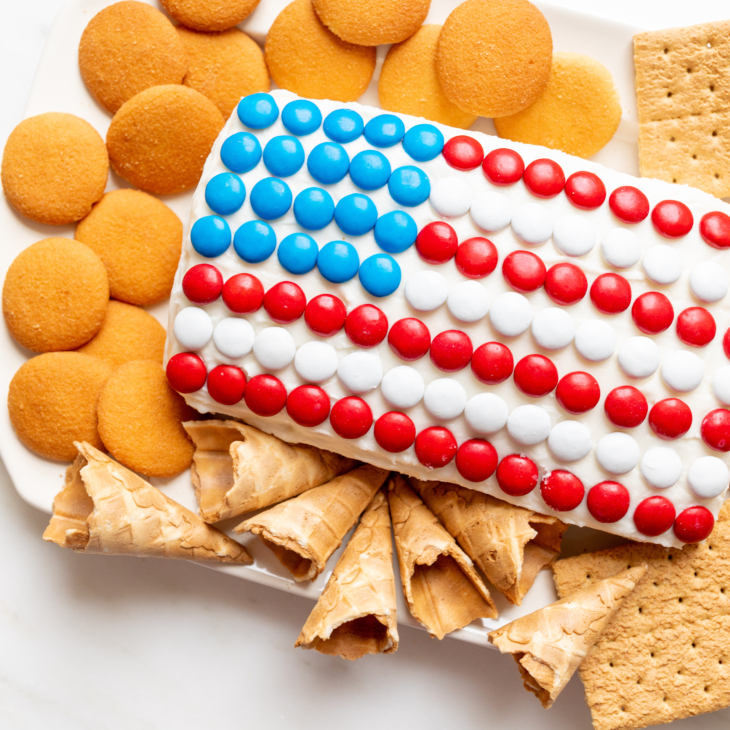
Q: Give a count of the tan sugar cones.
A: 7